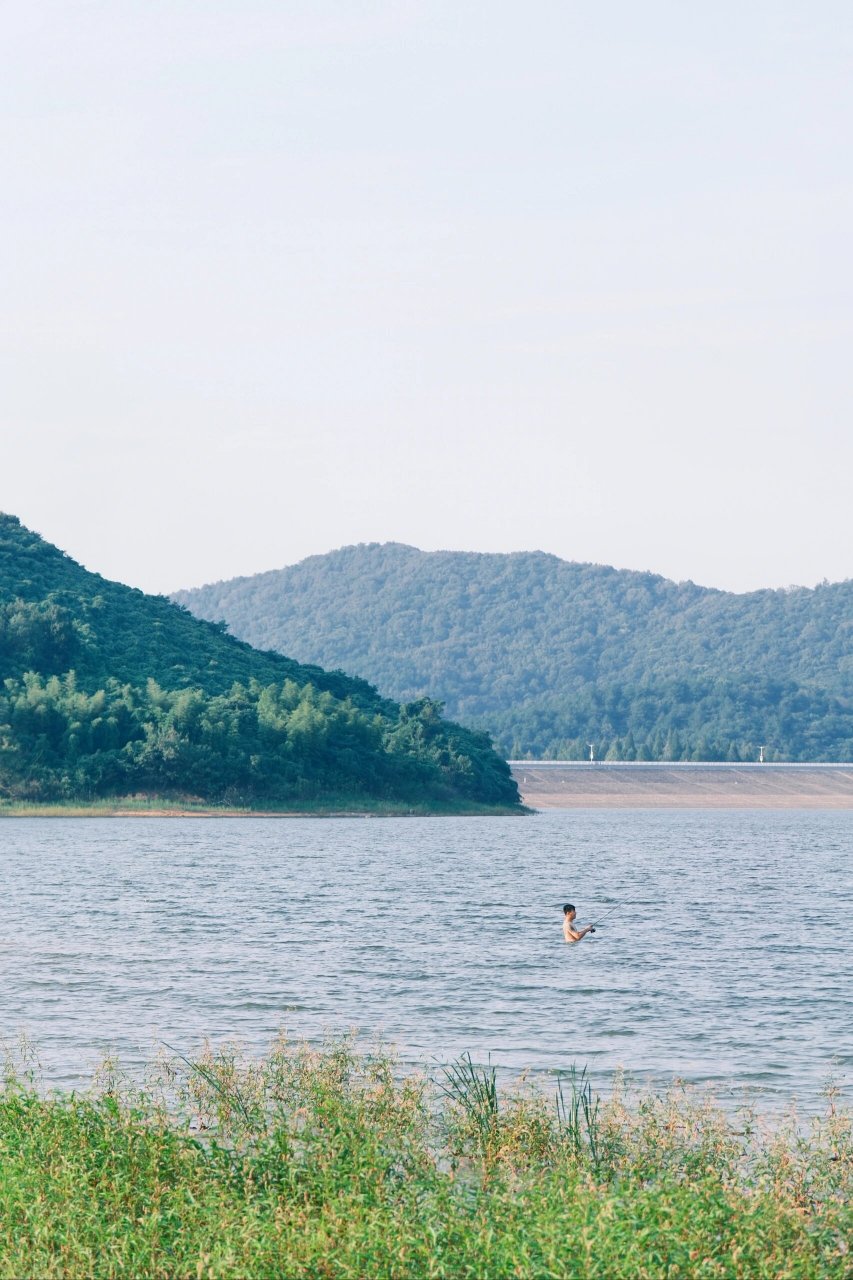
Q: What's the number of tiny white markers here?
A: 2